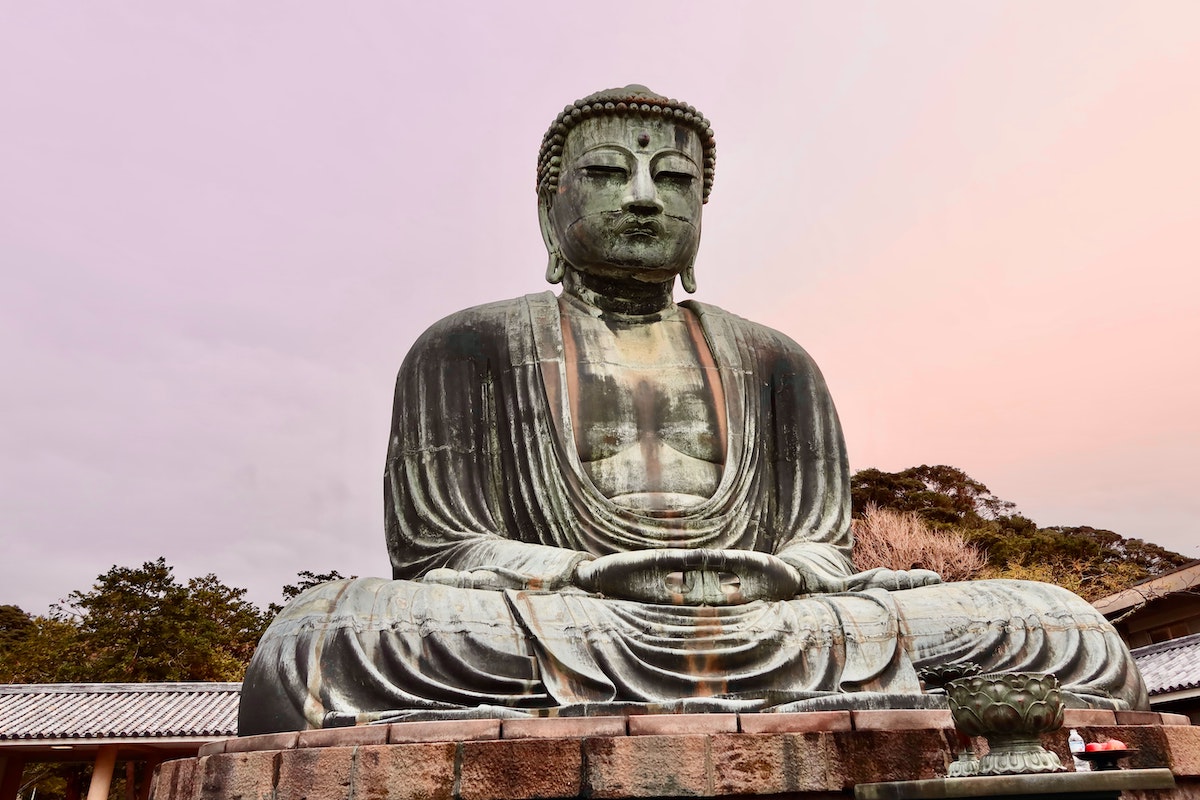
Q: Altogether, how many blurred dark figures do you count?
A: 0